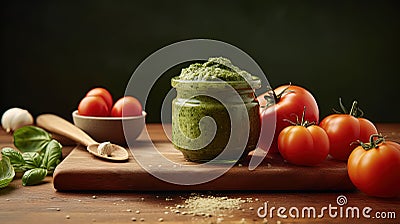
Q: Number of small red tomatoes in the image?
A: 3